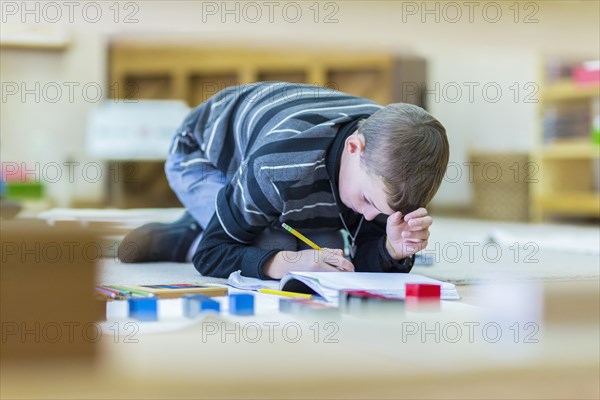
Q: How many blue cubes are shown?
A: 3